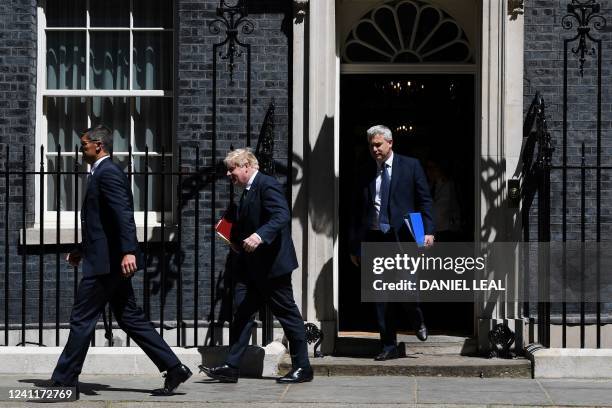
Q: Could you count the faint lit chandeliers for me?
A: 2